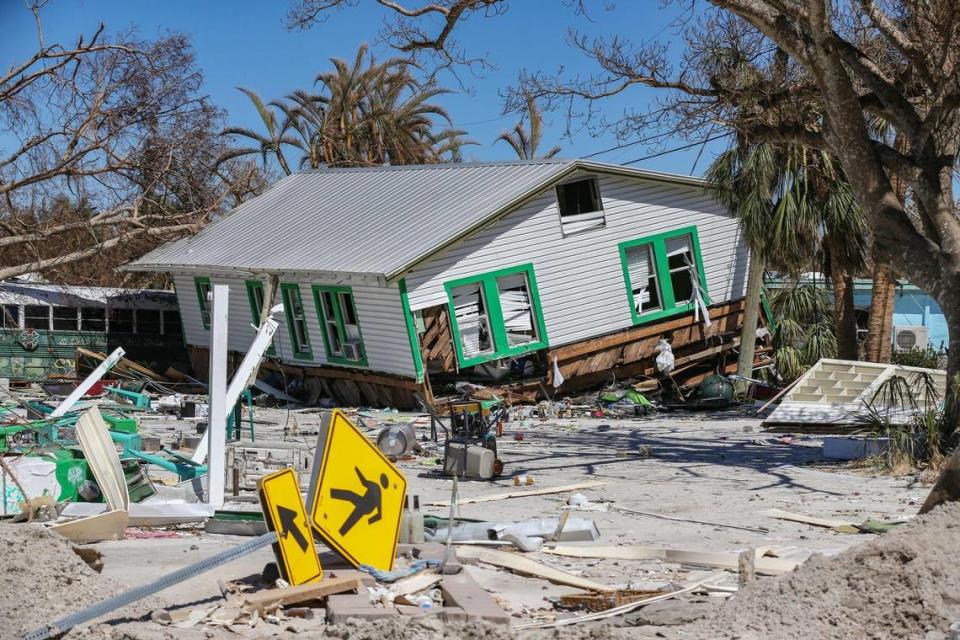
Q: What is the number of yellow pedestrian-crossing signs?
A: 1